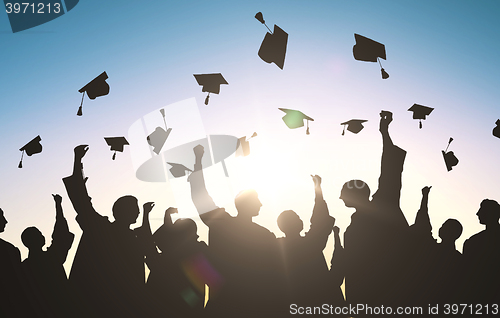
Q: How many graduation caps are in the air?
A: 14